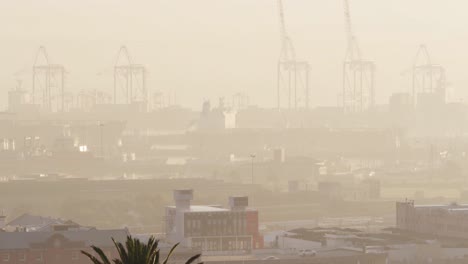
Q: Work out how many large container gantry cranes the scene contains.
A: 5